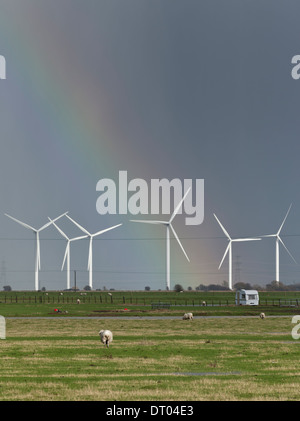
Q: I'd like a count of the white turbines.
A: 6